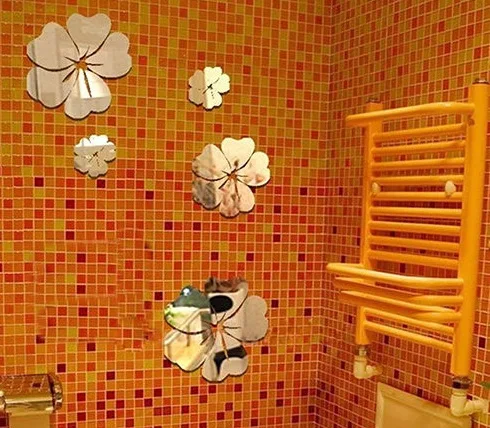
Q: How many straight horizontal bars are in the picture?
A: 11